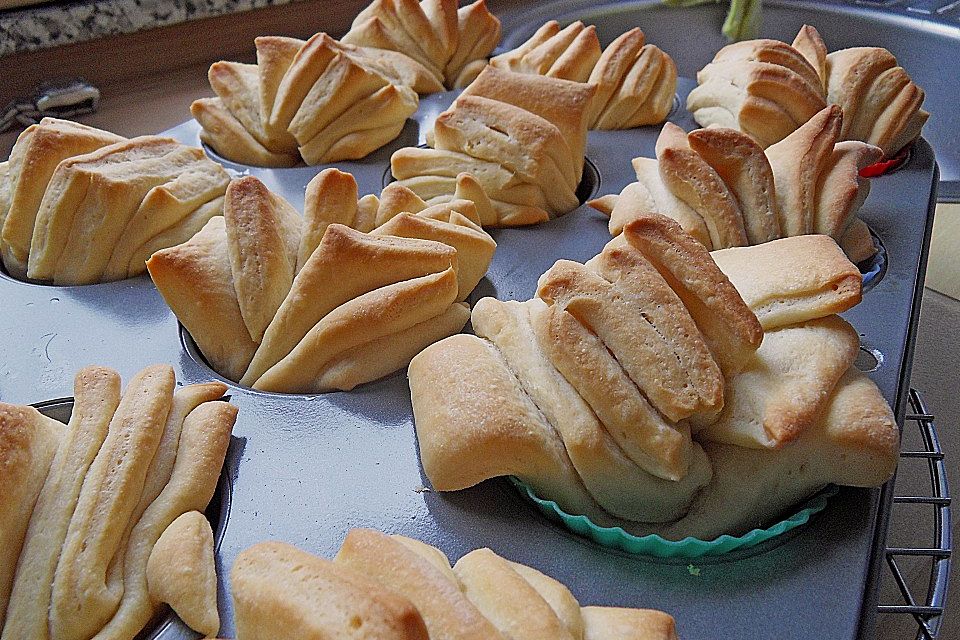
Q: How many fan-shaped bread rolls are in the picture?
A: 11